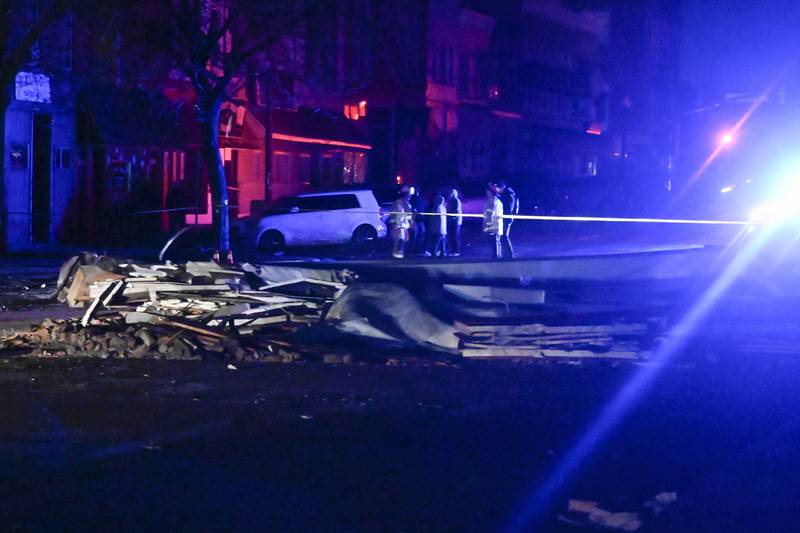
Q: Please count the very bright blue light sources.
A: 1